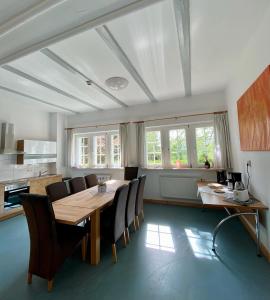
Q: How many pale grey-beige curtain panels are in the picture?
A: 4